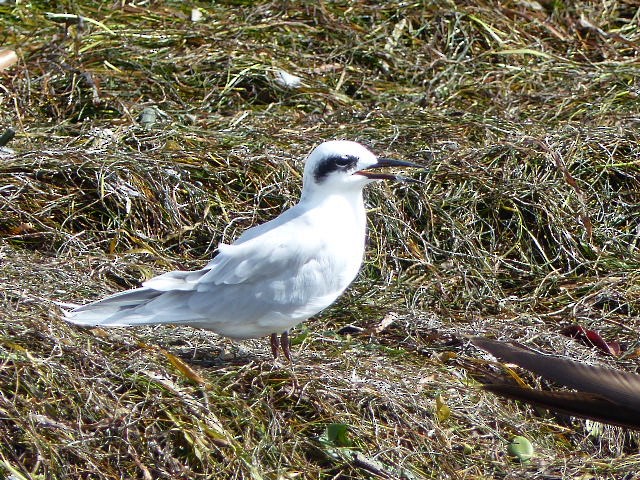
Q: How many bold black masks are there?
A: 1